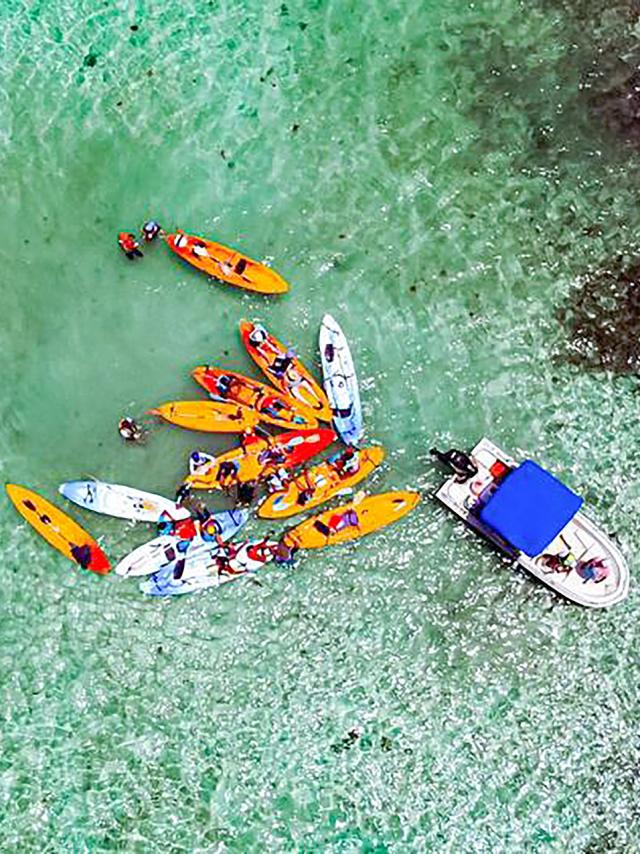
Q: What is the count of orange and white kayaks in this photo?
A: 12